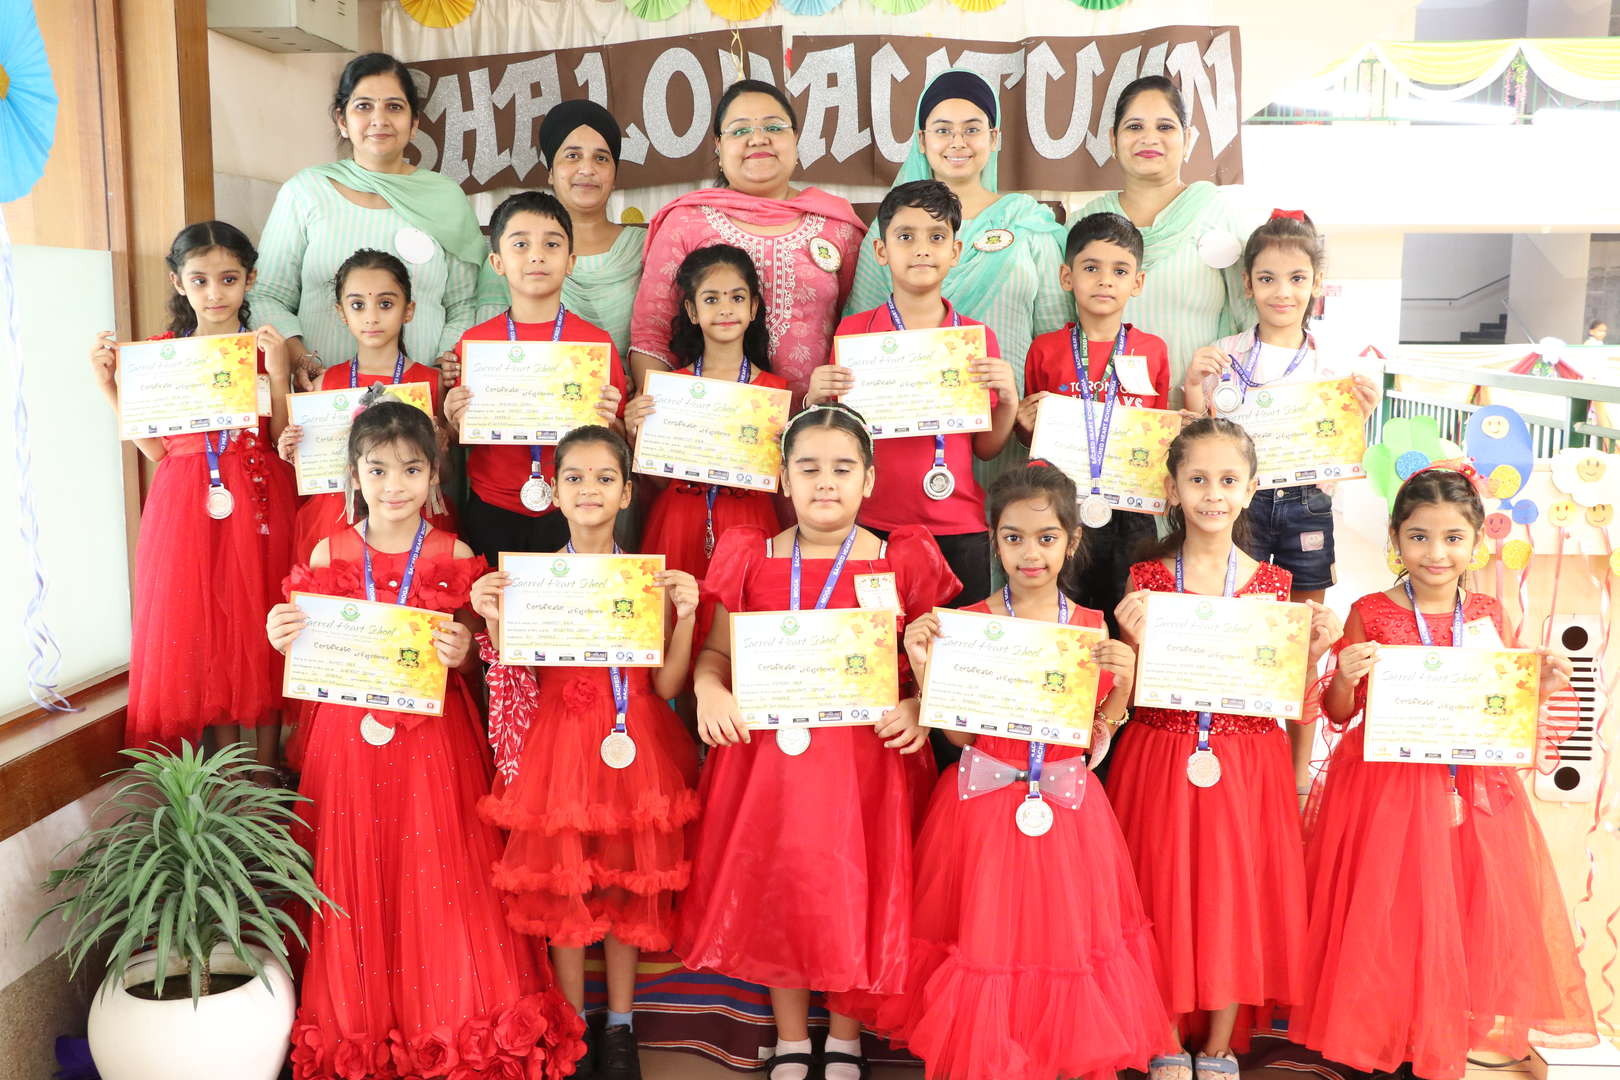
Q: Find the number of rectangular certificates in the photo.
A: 13